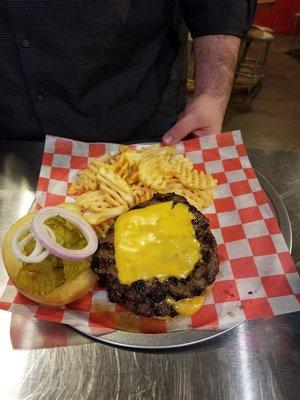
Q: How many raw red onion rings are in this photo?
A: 3